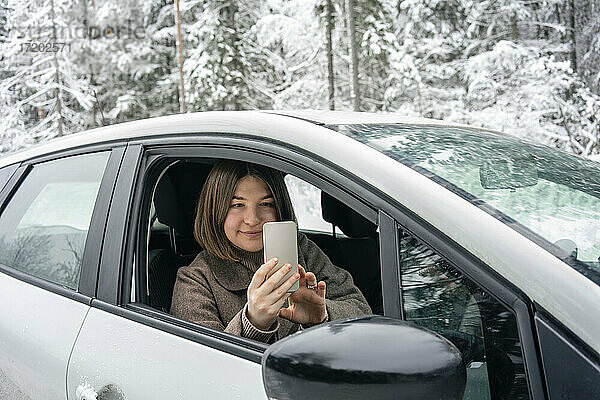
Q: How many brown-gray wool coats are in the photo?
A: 1